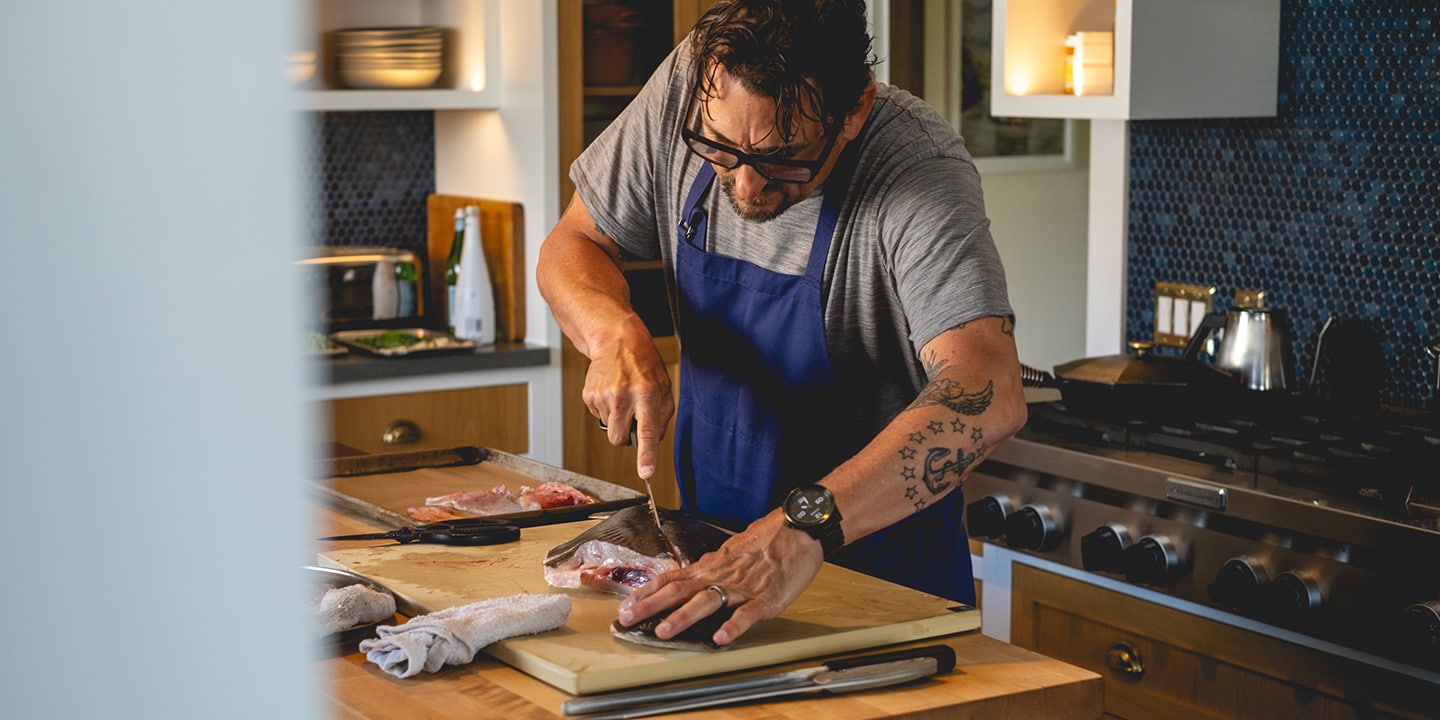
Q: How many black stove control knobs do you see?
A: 7